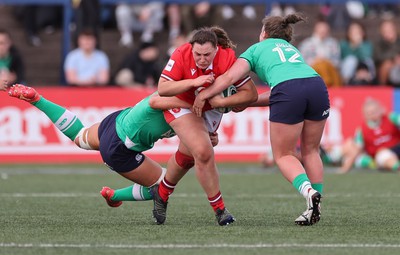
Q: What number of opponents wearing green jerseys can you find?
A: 2